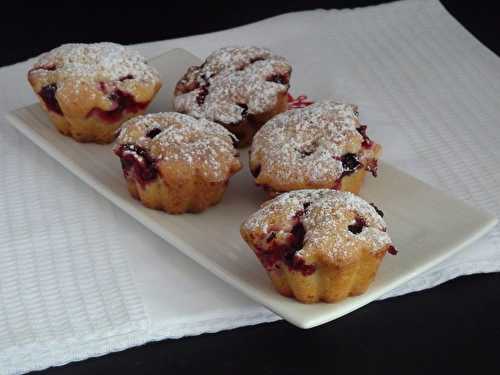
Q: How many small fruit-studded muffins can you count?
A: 5